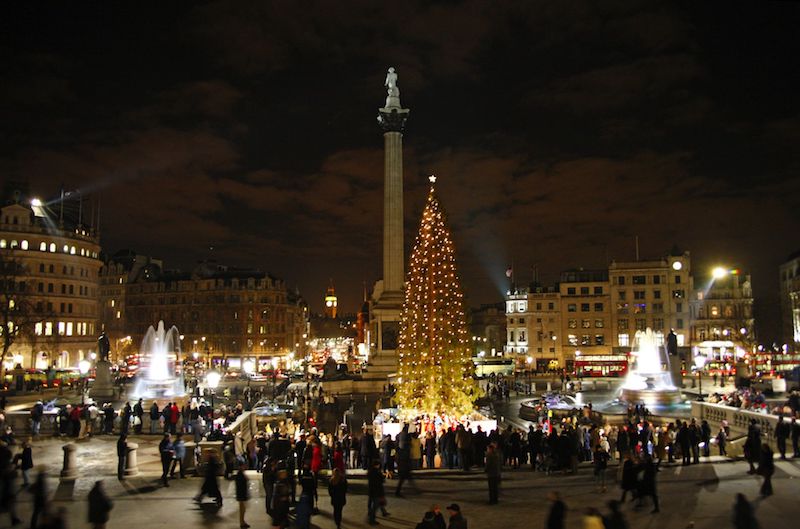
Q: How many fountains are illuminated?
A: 2